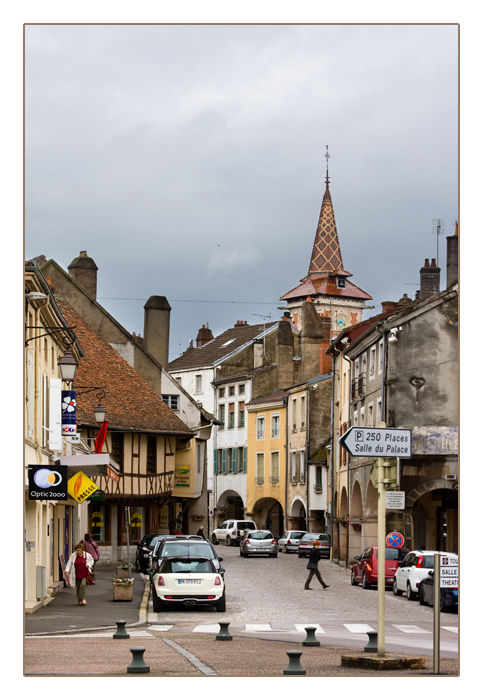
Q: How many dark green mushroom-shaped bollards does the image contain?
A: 6